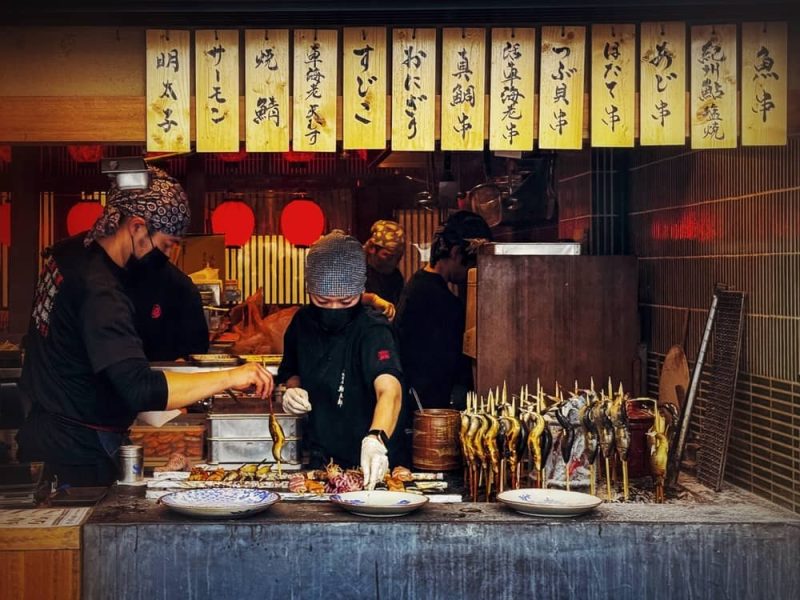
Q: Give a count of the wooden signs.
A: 13